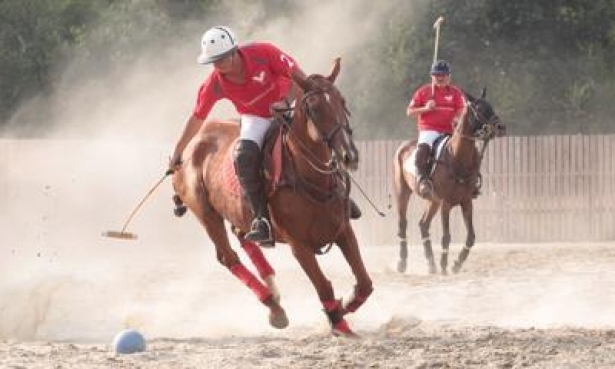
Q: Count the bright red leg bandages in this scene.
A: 4